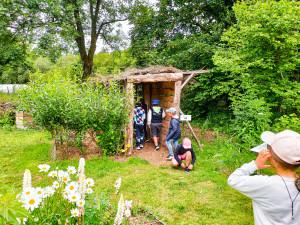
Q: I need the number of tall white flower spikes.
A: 4